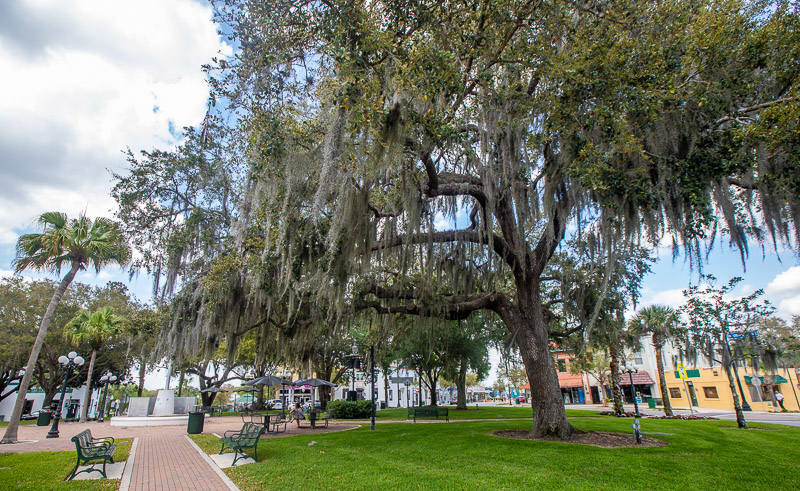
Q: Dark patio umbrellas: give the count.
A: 4